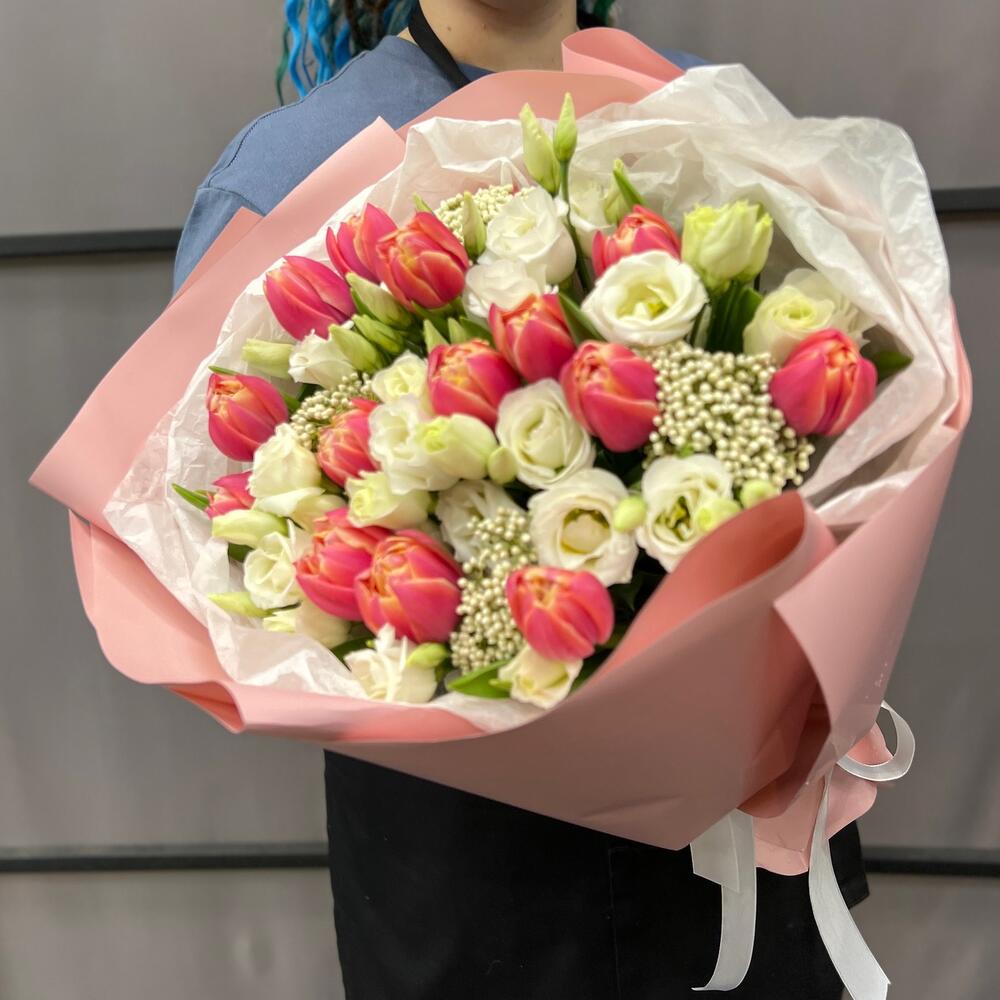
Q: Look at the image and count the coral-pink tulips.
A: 14